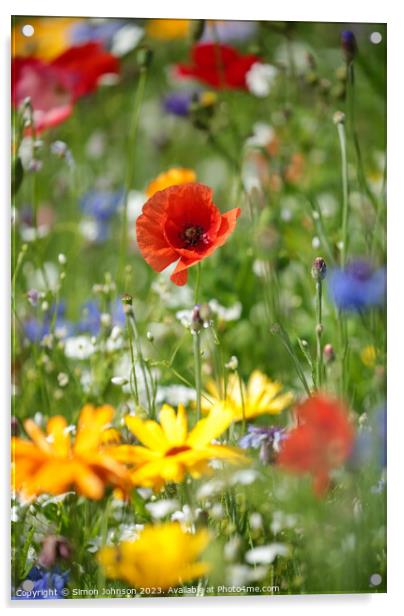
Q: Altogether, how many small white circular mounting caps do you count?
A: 4